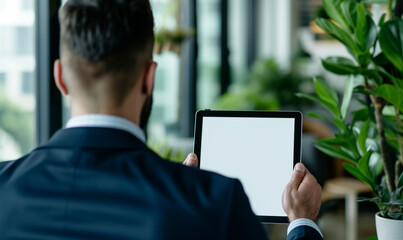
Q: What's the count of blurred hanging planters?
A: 1